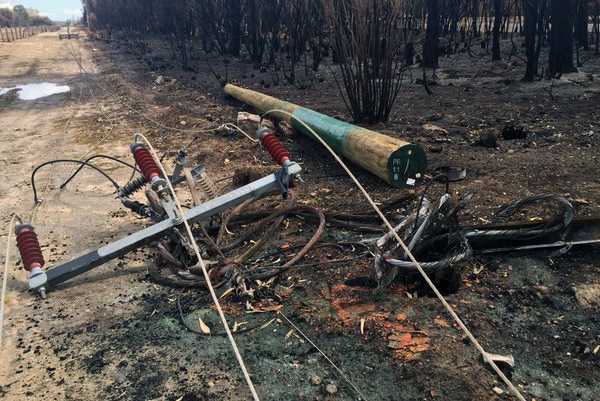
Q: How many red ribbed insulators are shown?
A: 3